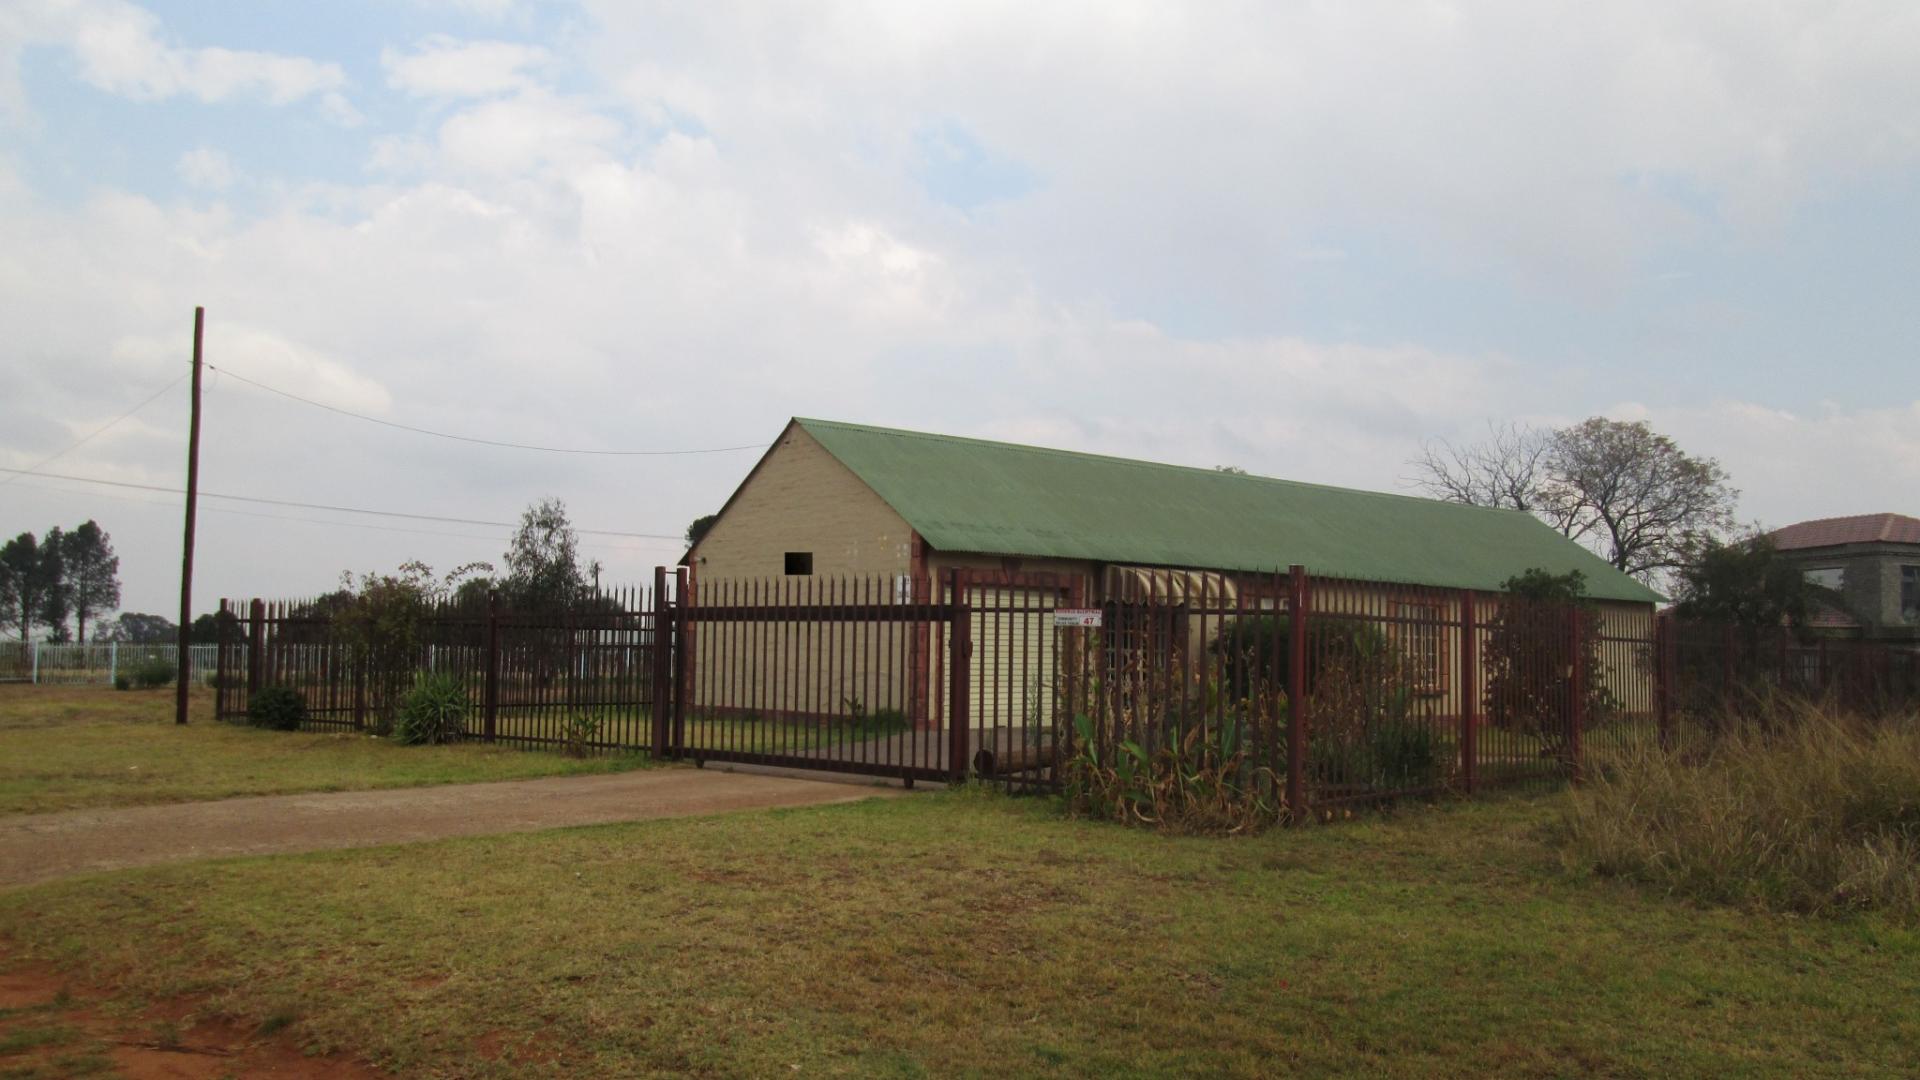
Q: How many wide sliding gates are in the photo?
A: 1